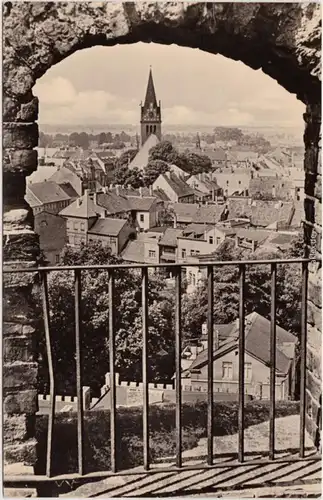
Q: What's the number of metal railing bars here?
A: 9